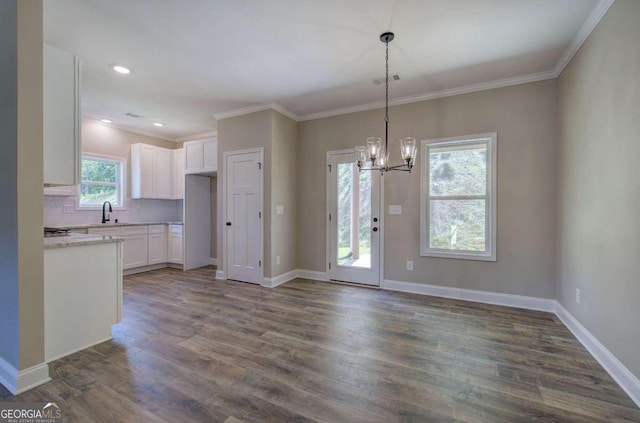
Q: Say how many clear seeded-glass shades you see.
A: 5